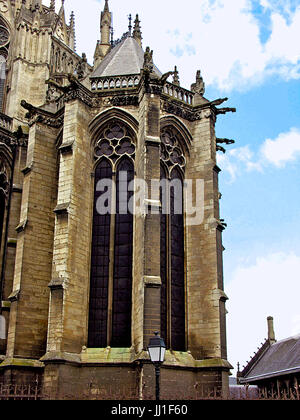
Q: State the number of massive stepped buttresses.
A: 4